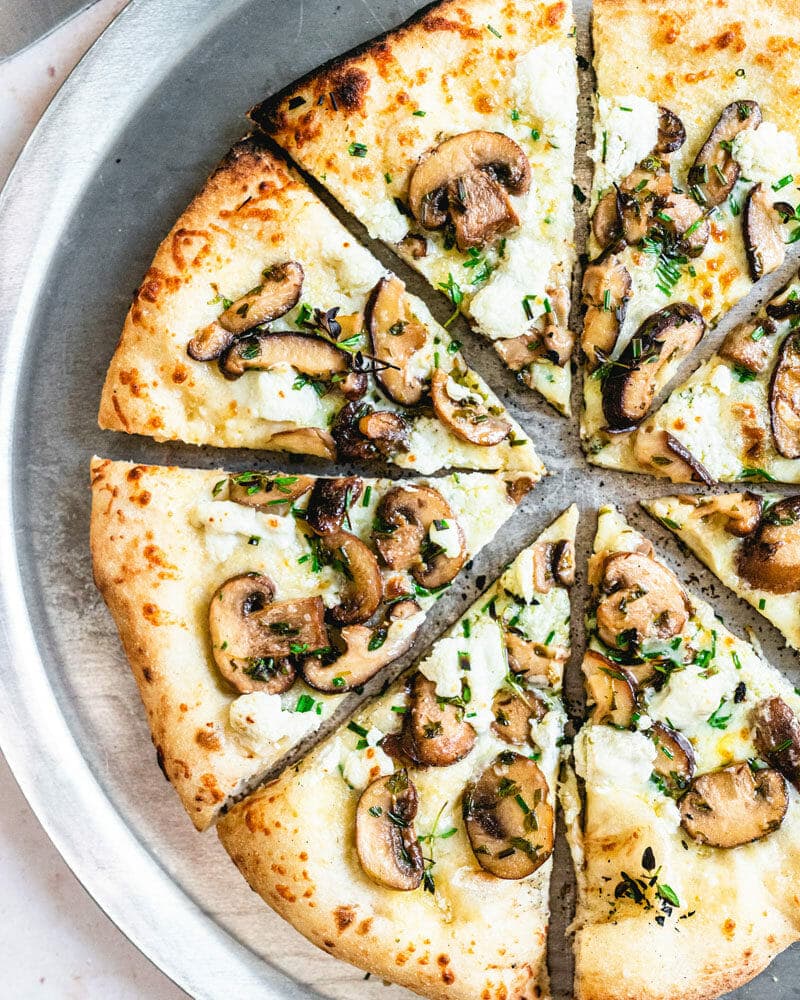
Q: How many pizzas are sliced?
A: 1